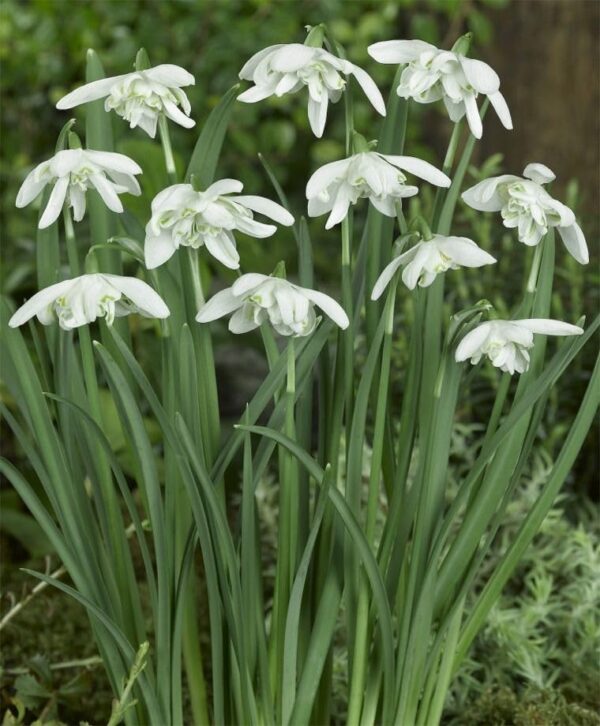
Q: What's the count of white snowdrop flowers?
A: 11